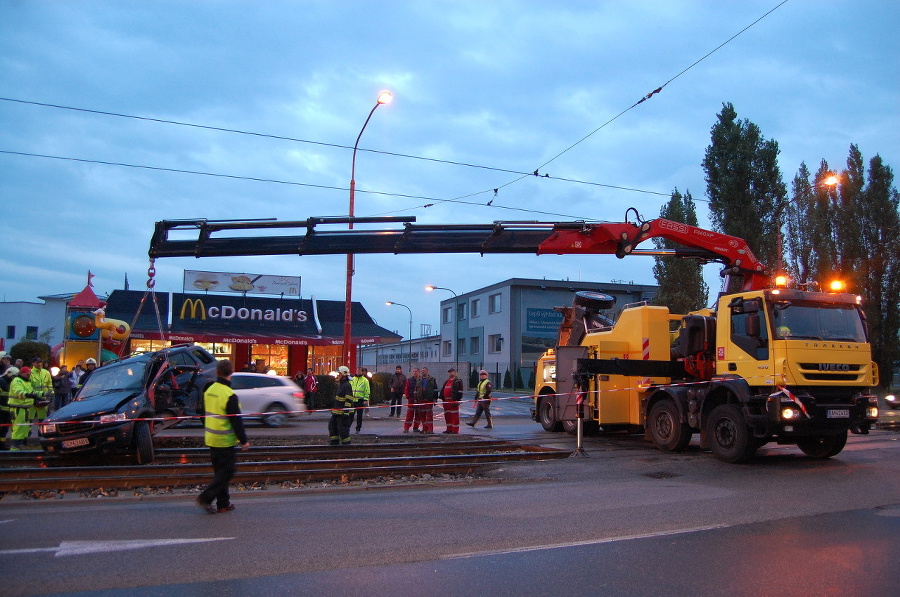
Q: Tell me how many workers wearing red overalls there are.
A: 3